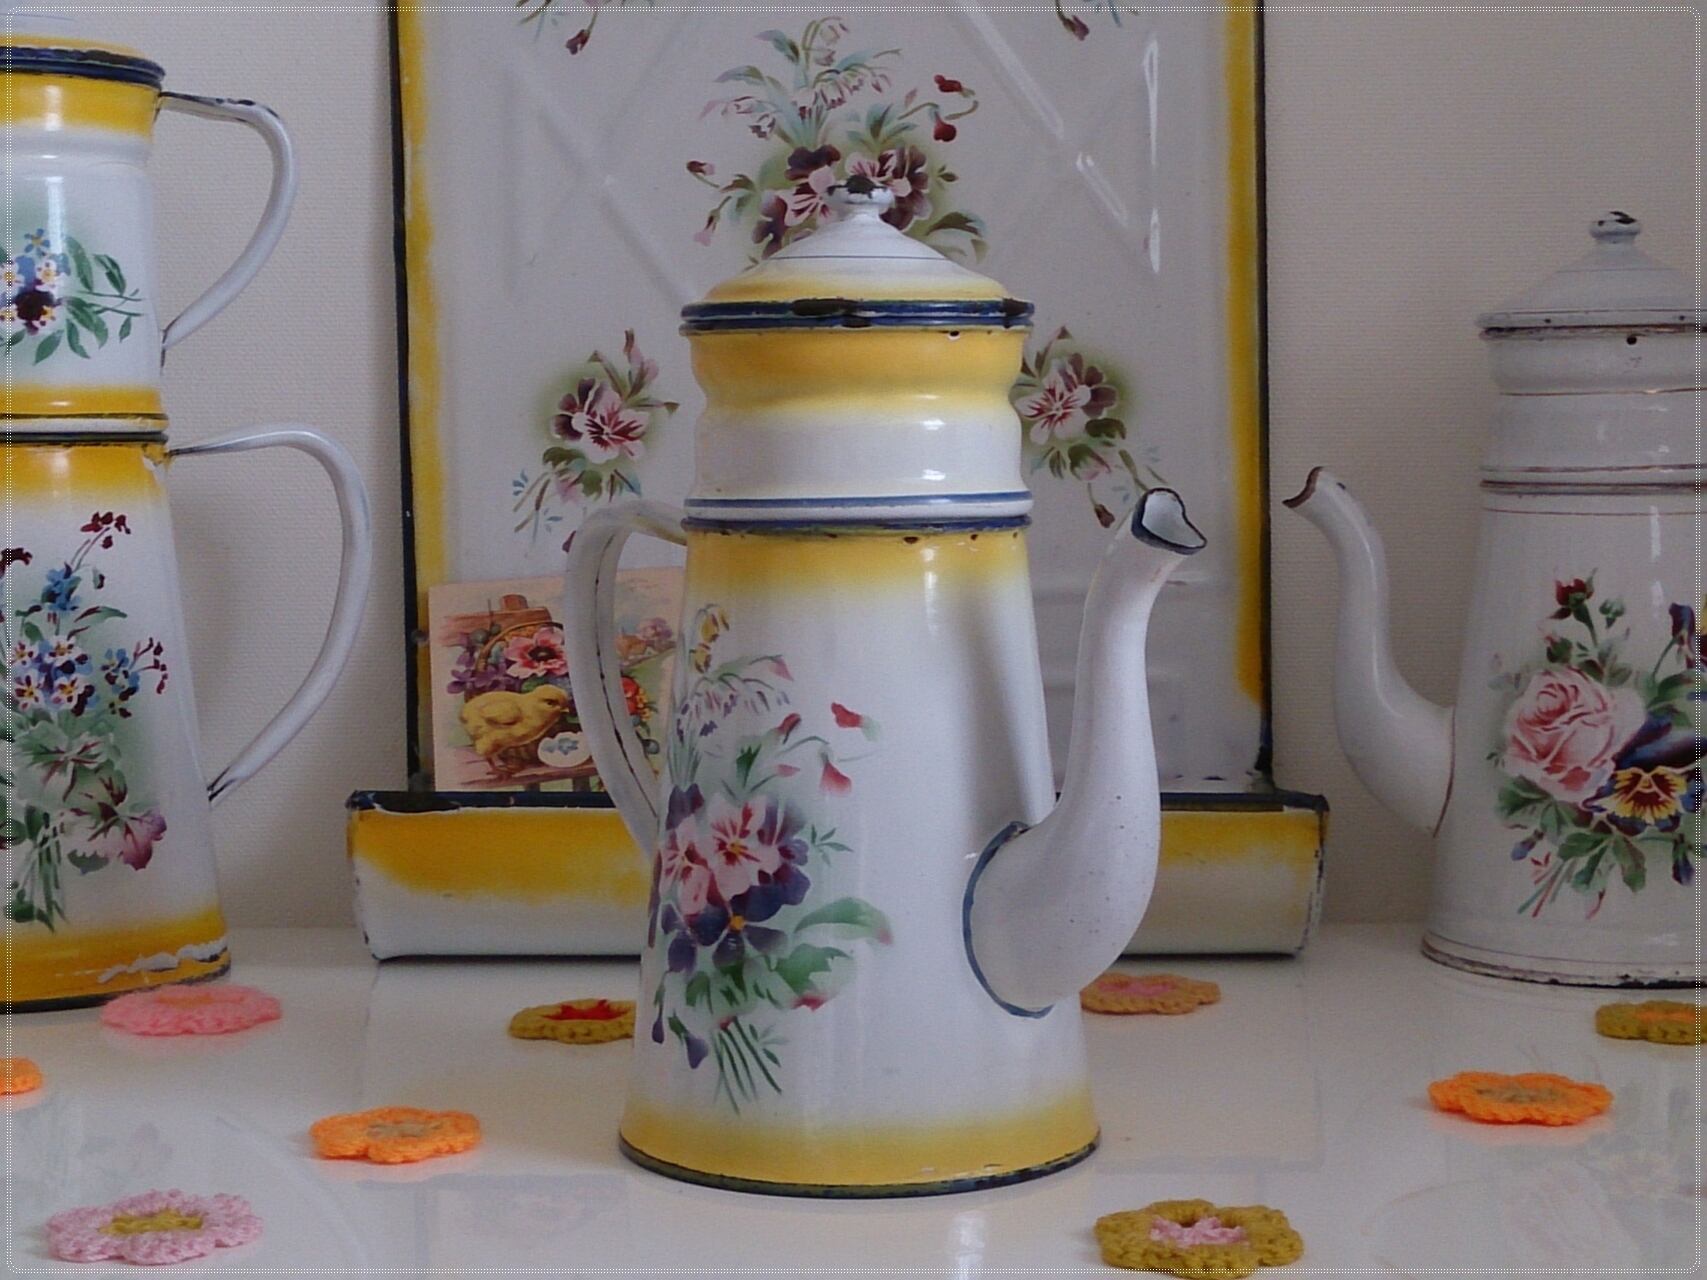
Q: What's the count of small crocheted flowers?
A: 9